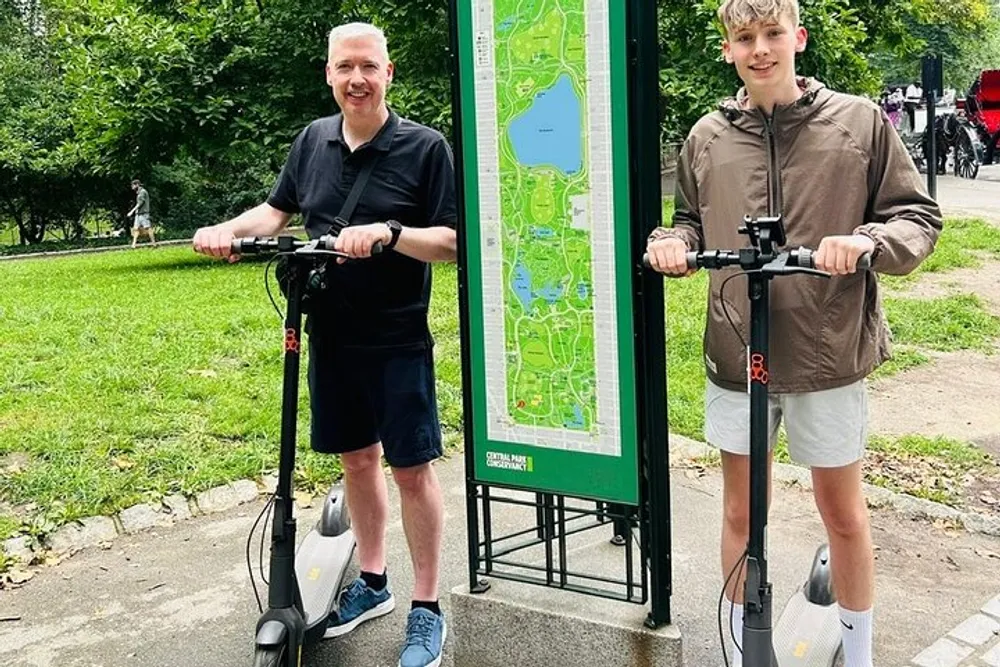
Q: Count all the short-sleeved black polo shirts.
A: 1